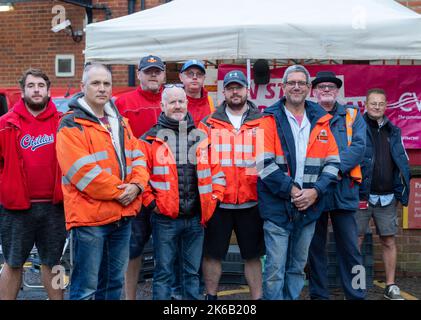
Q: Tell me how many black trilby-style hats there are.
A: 1